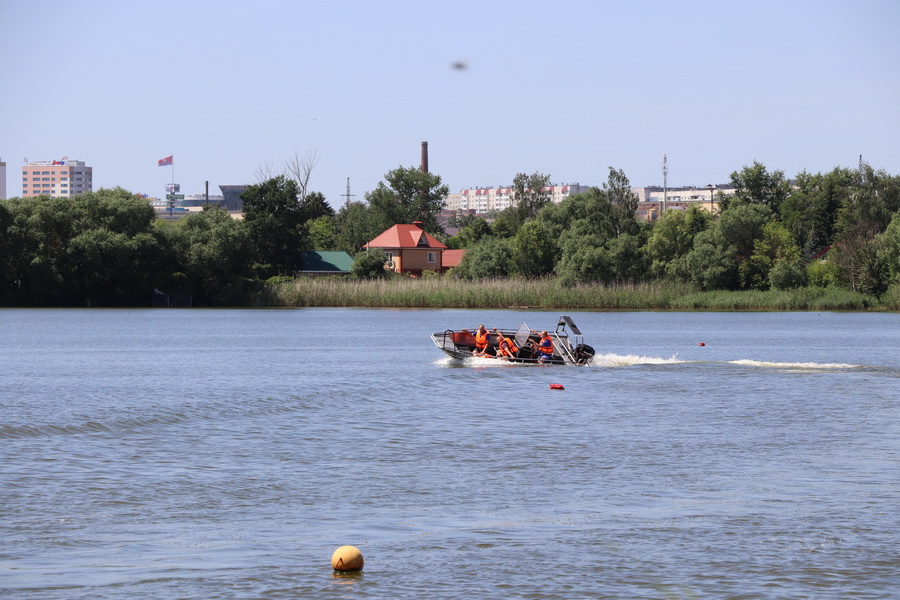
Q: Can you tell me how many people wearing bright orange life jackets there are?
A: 3